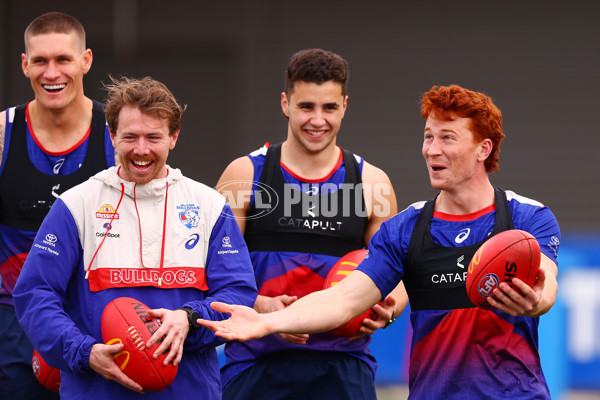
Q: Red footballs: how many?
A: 4